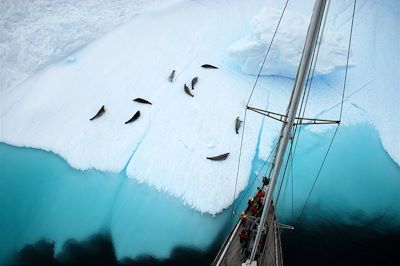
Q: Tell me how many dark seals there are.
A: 9